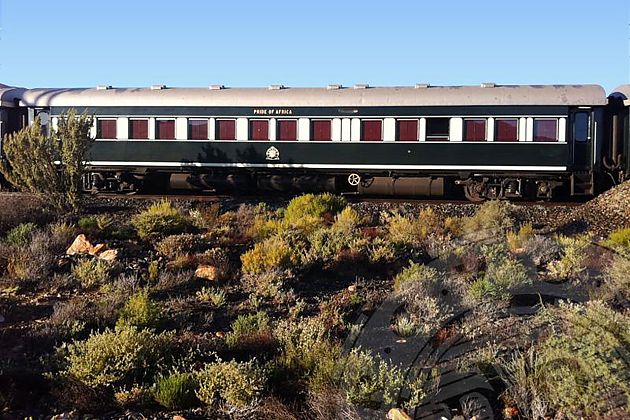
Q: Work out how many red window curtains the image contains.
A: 13